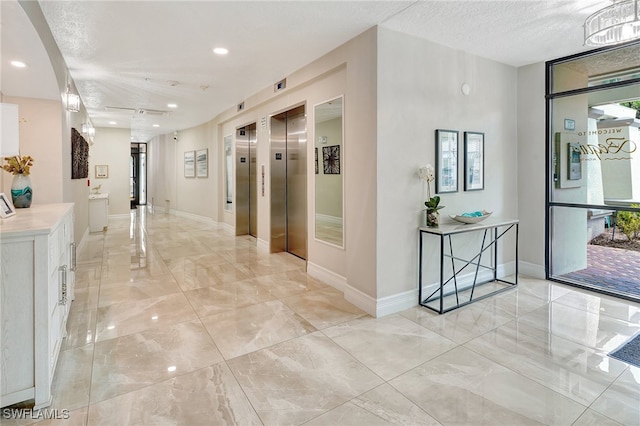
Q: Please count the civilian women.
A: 0